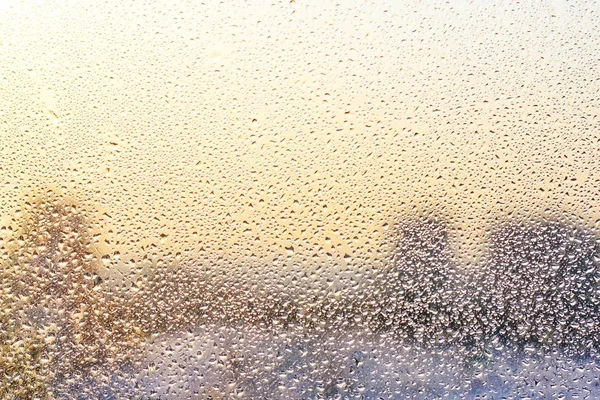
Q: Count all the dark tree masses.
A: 3